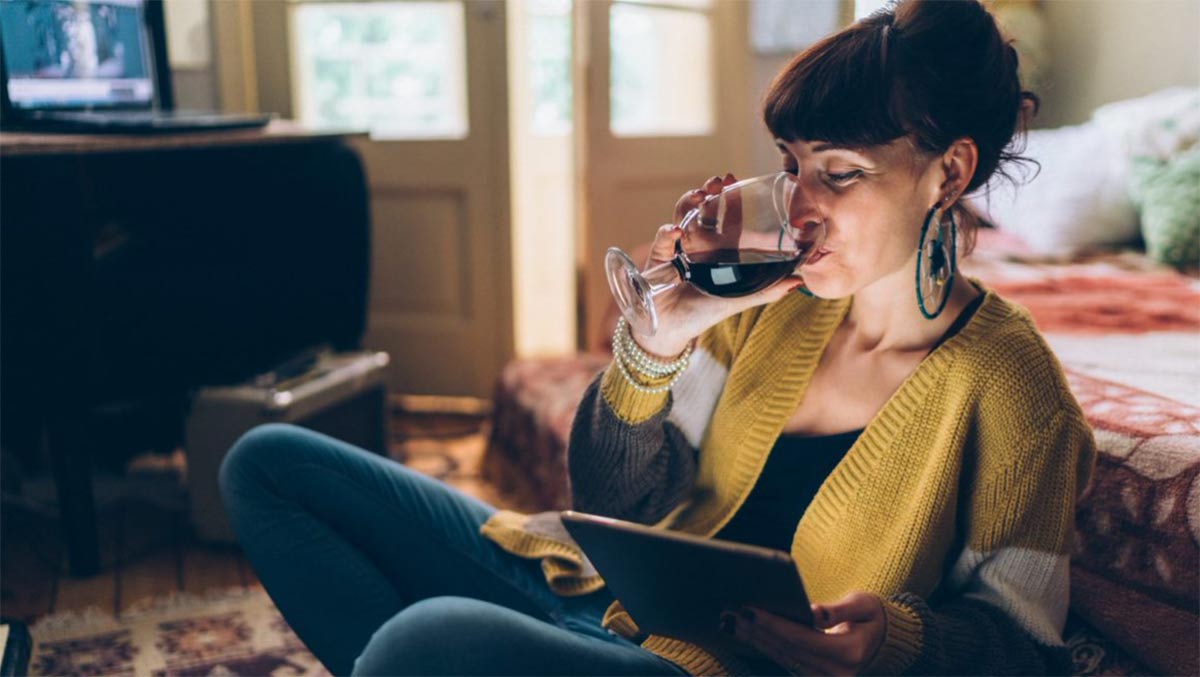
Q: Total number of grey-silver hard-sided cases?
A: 1